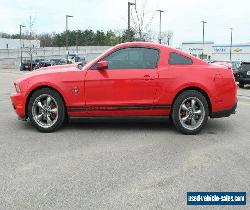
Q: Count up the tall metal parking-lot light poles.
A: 6